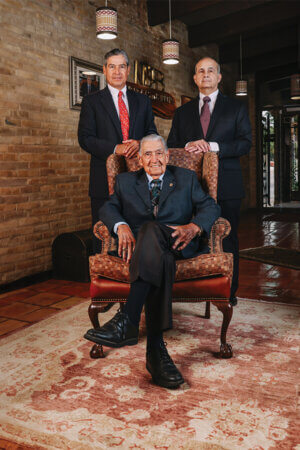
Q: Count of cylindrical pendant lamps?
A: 4